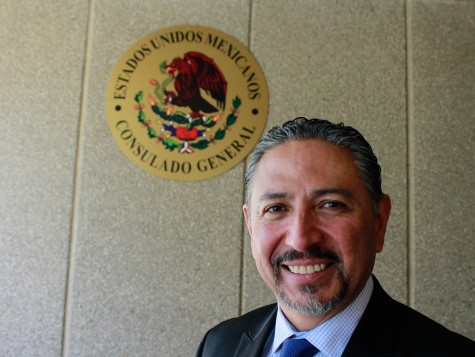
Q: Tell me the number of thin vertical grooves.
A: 3